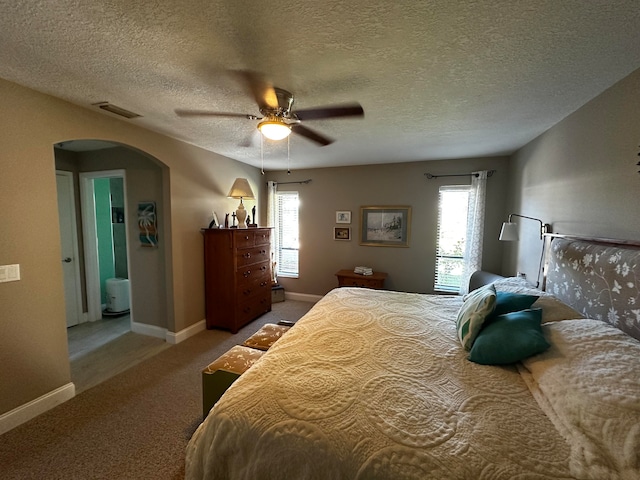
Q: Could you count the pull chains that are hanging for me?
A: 2